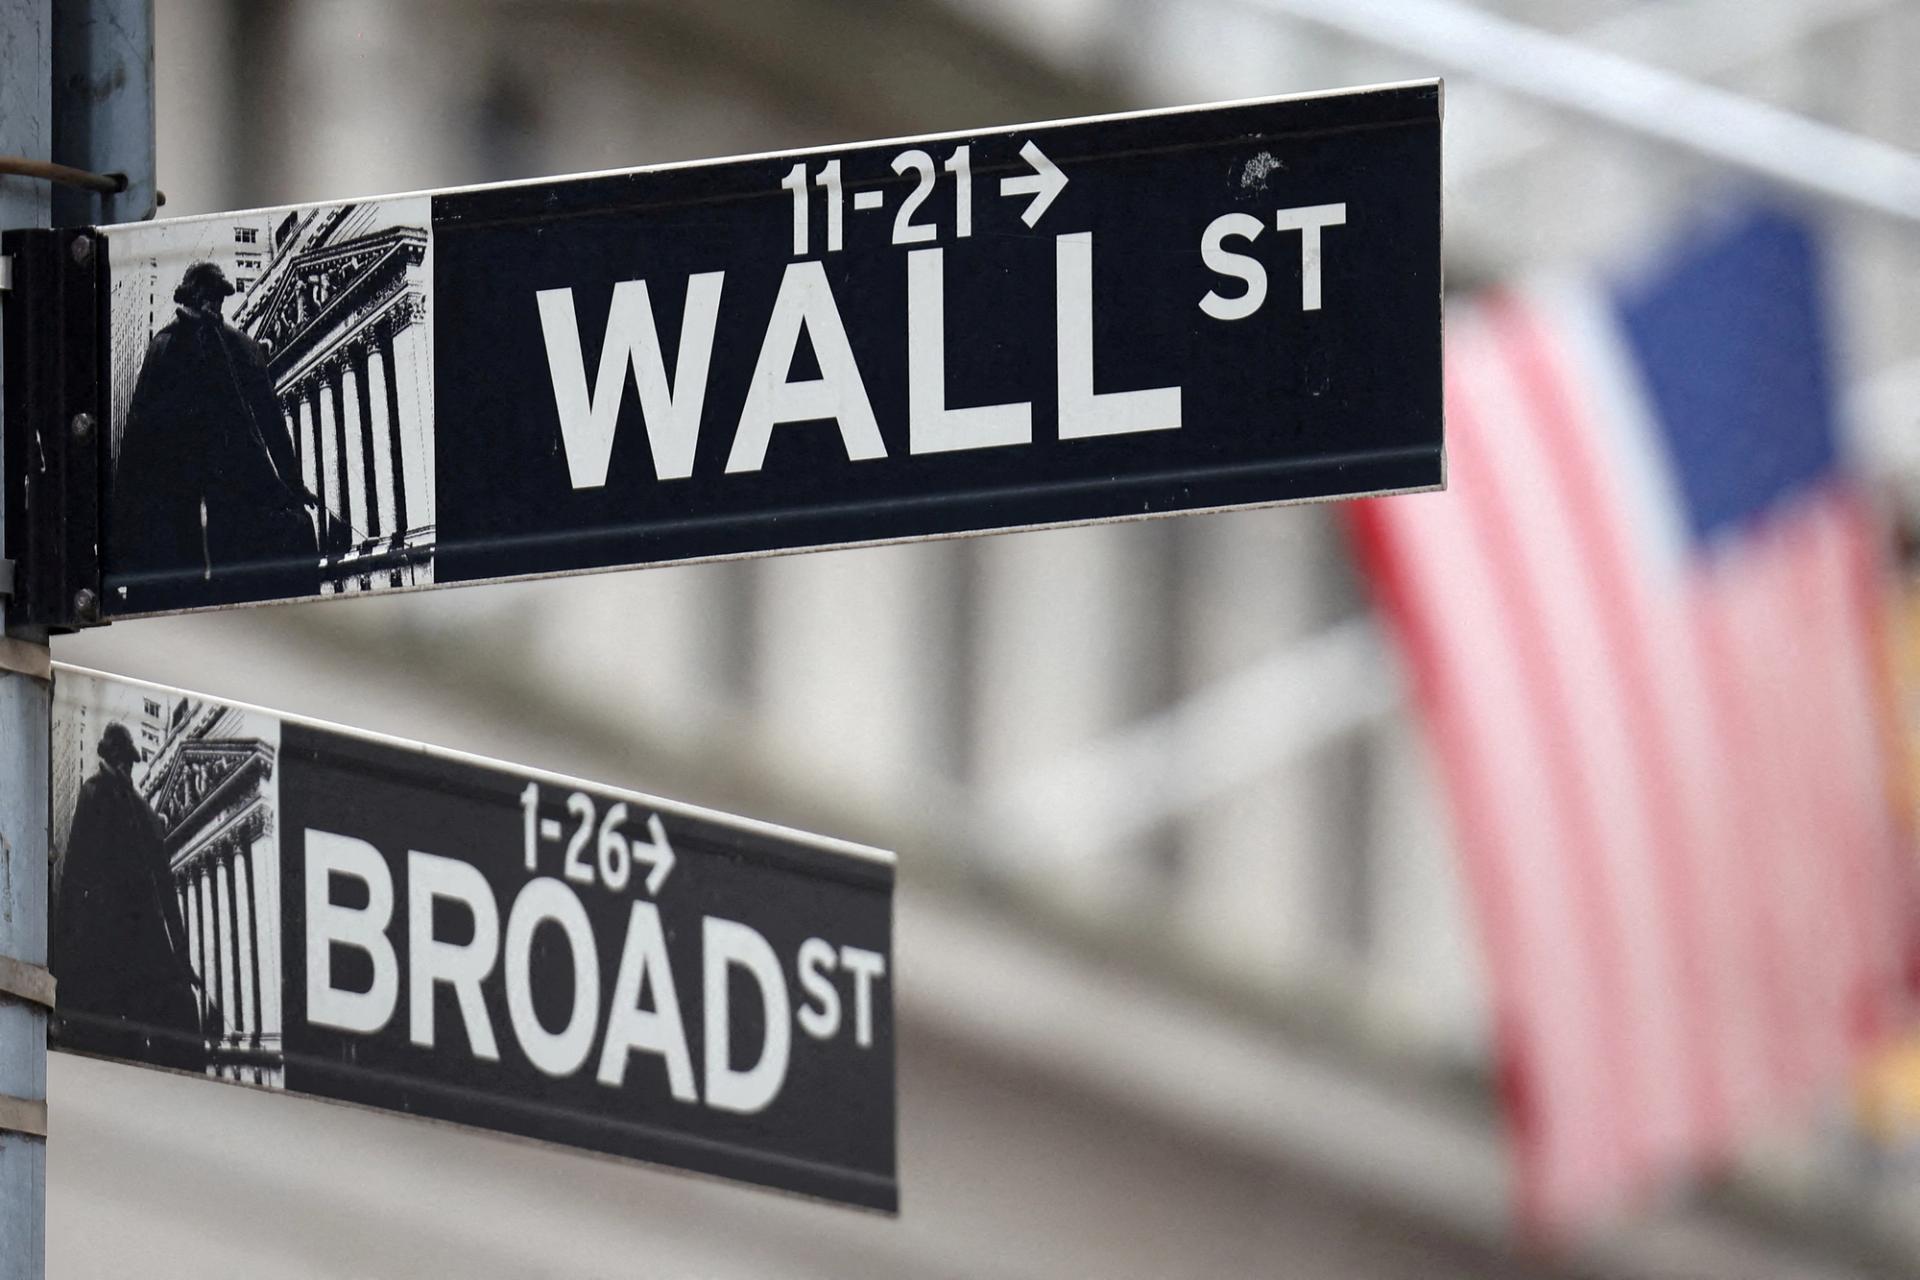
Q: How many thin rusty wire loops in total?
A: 1